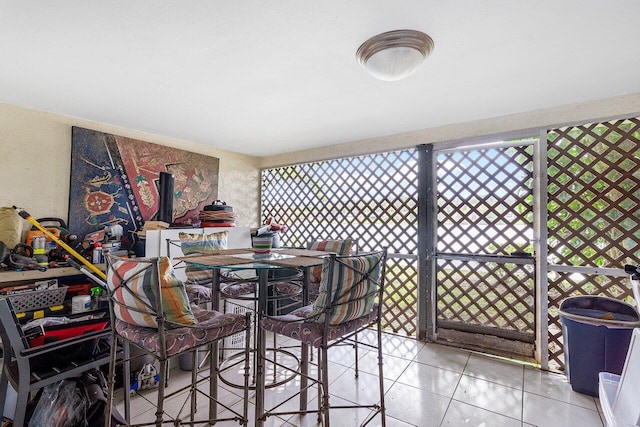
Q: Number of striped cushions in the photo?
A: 4